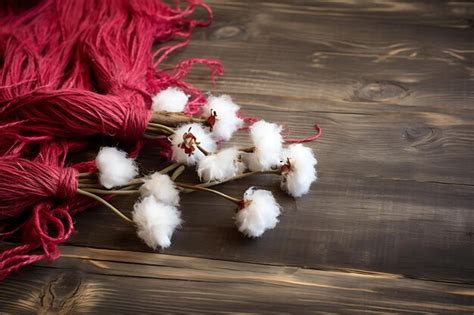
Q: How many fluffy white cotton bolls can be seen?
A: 10